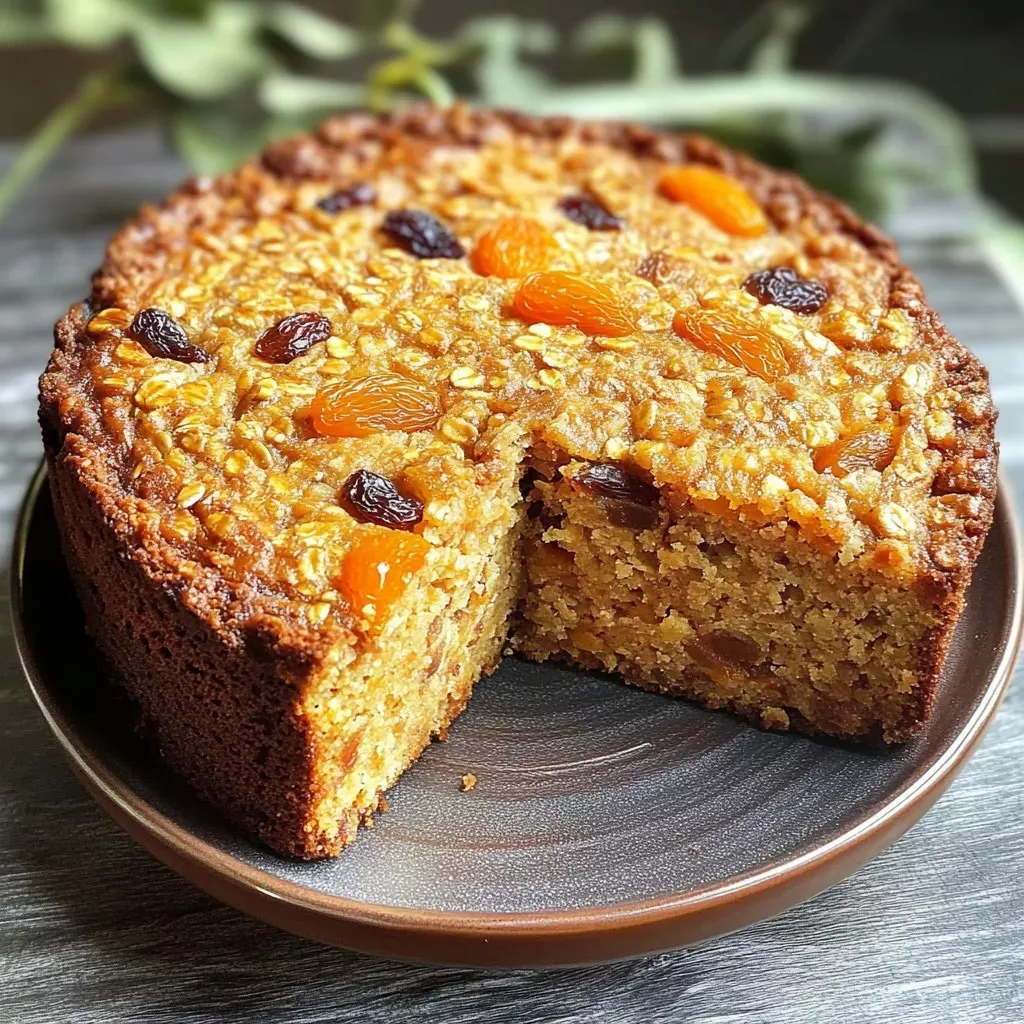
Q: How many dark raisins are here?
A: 8